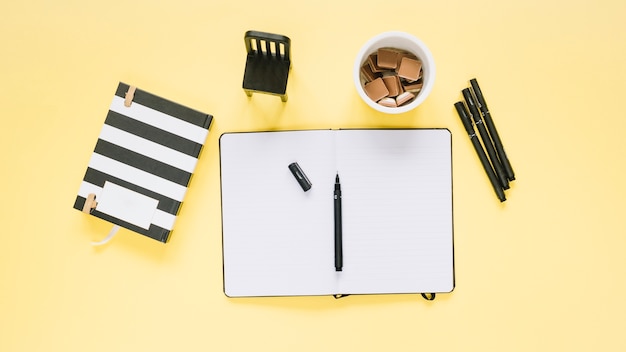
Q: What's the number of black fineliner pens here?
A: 4